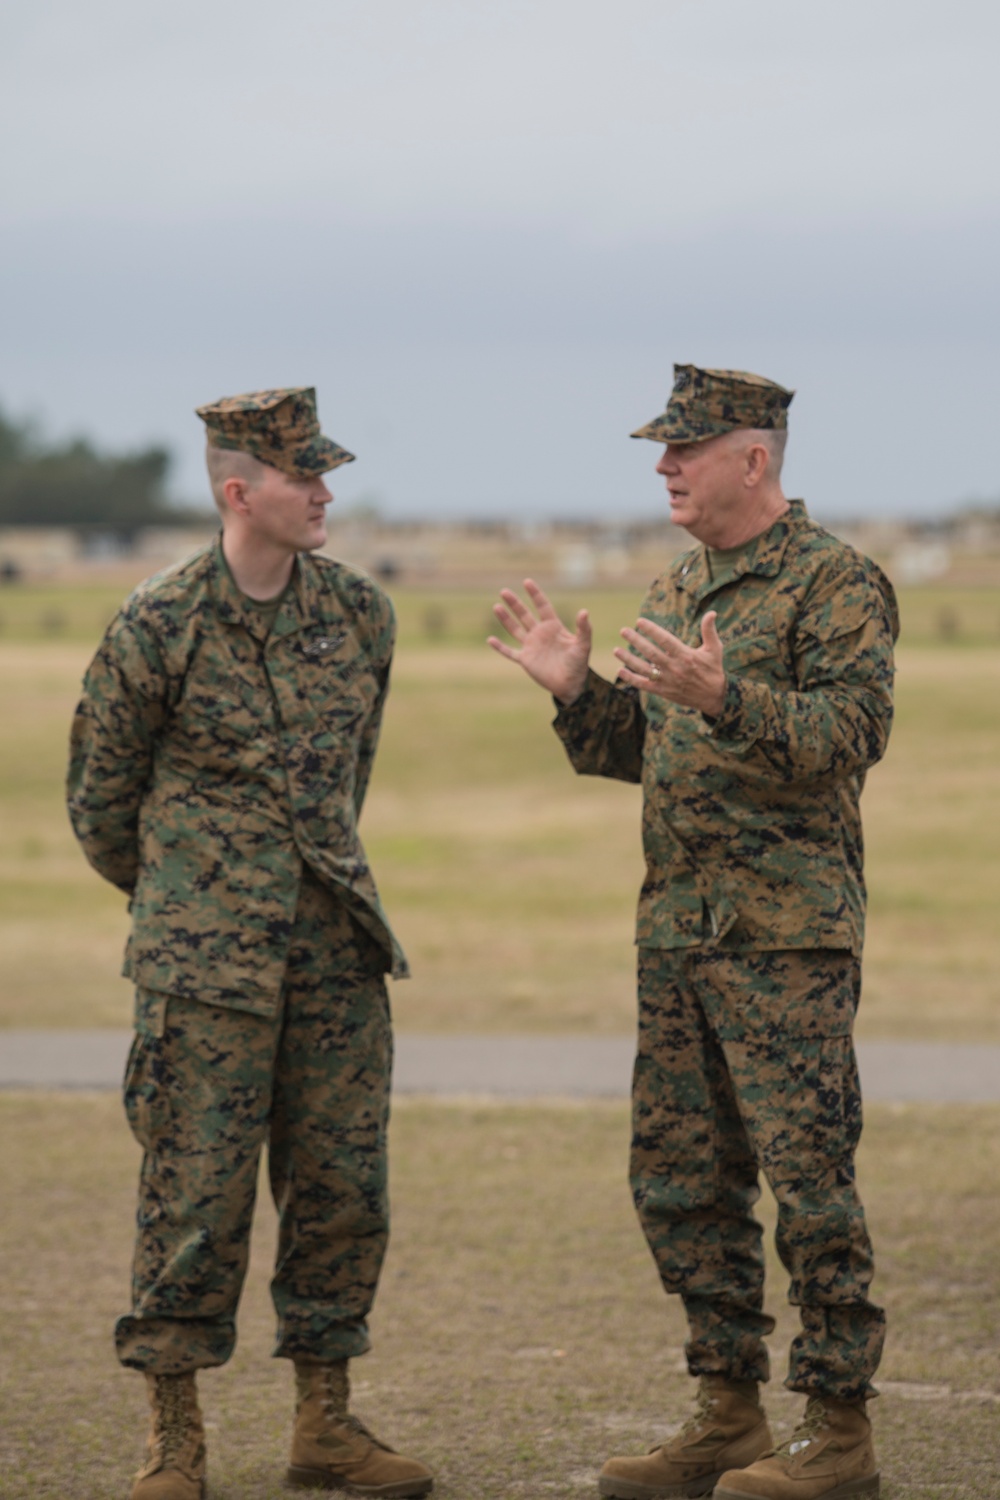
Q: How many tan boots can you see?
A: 4